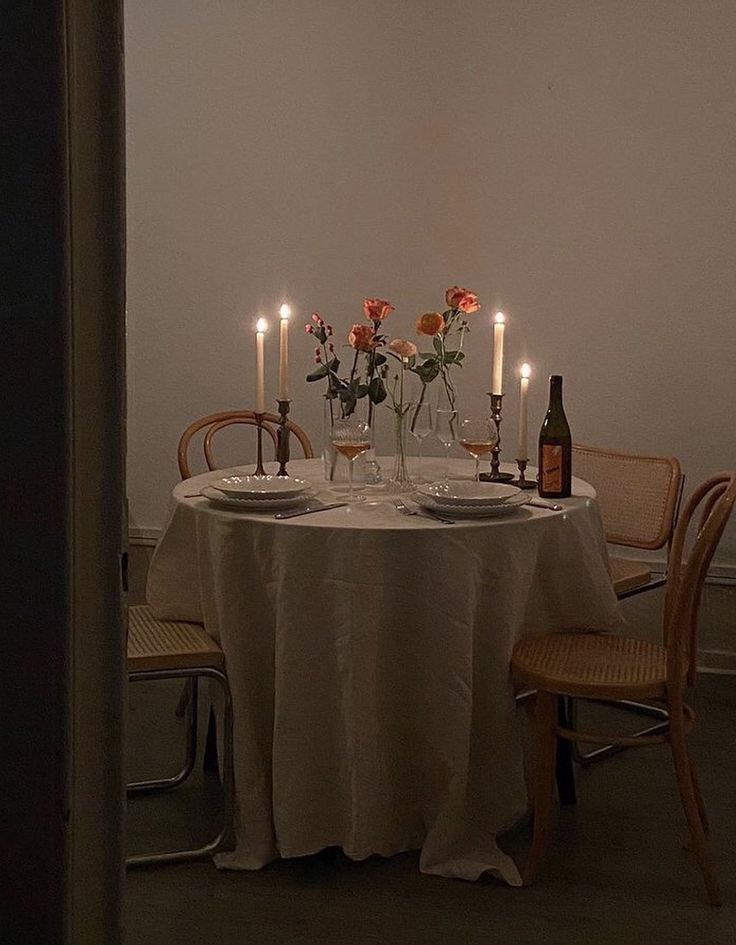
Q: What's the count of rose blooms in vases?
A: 5